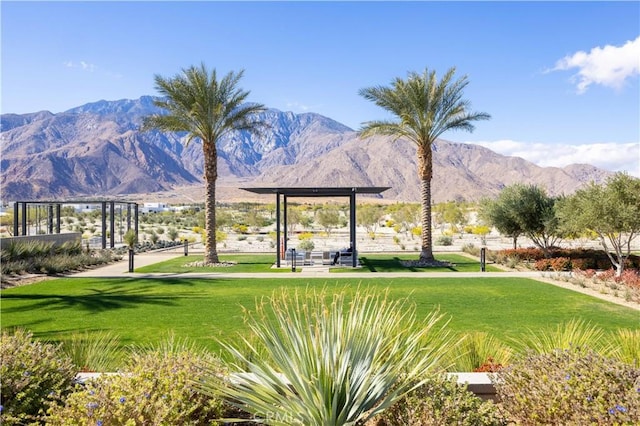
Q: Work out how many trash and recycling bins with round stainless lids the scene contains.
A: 0